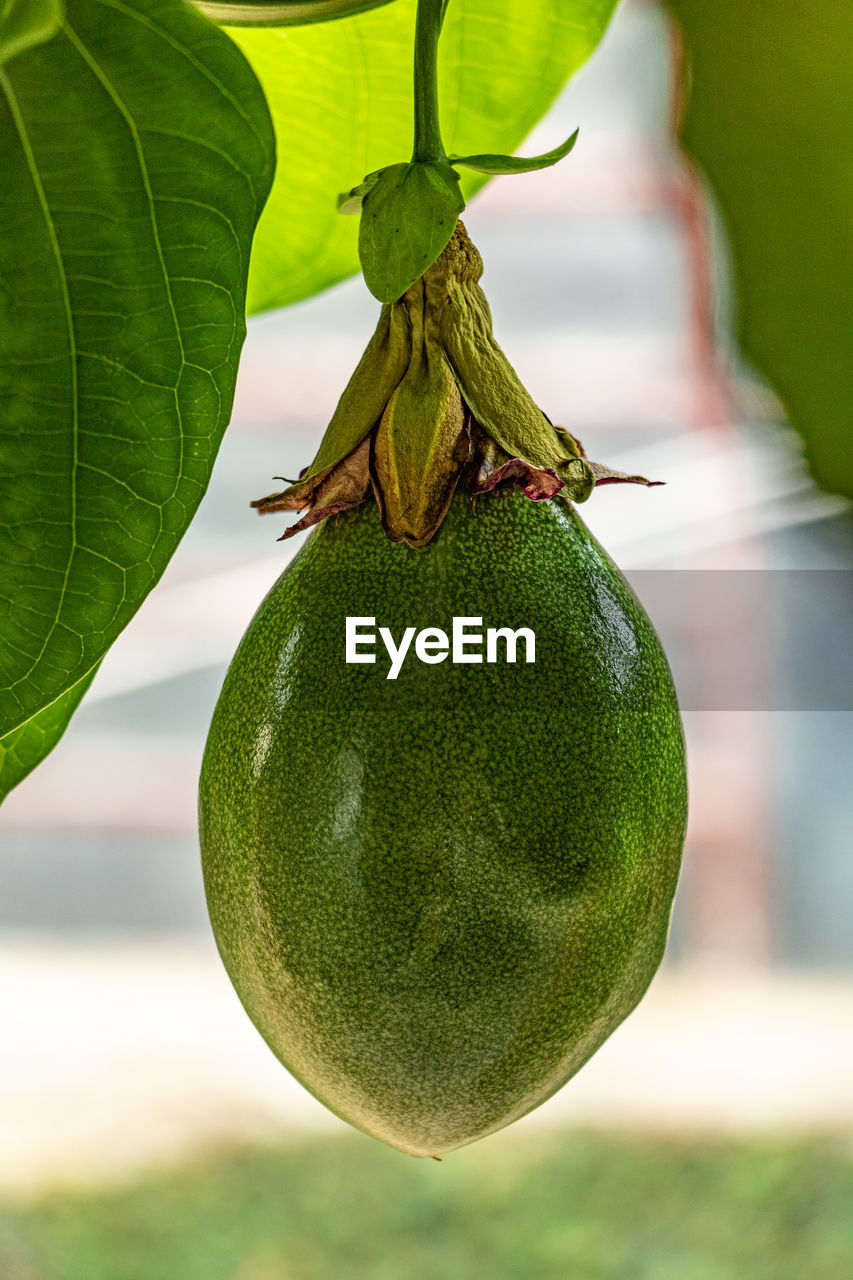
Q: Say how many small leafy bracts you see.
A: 3